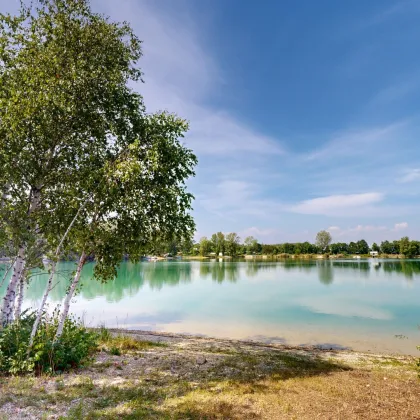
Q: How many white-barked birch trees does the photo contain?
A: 4